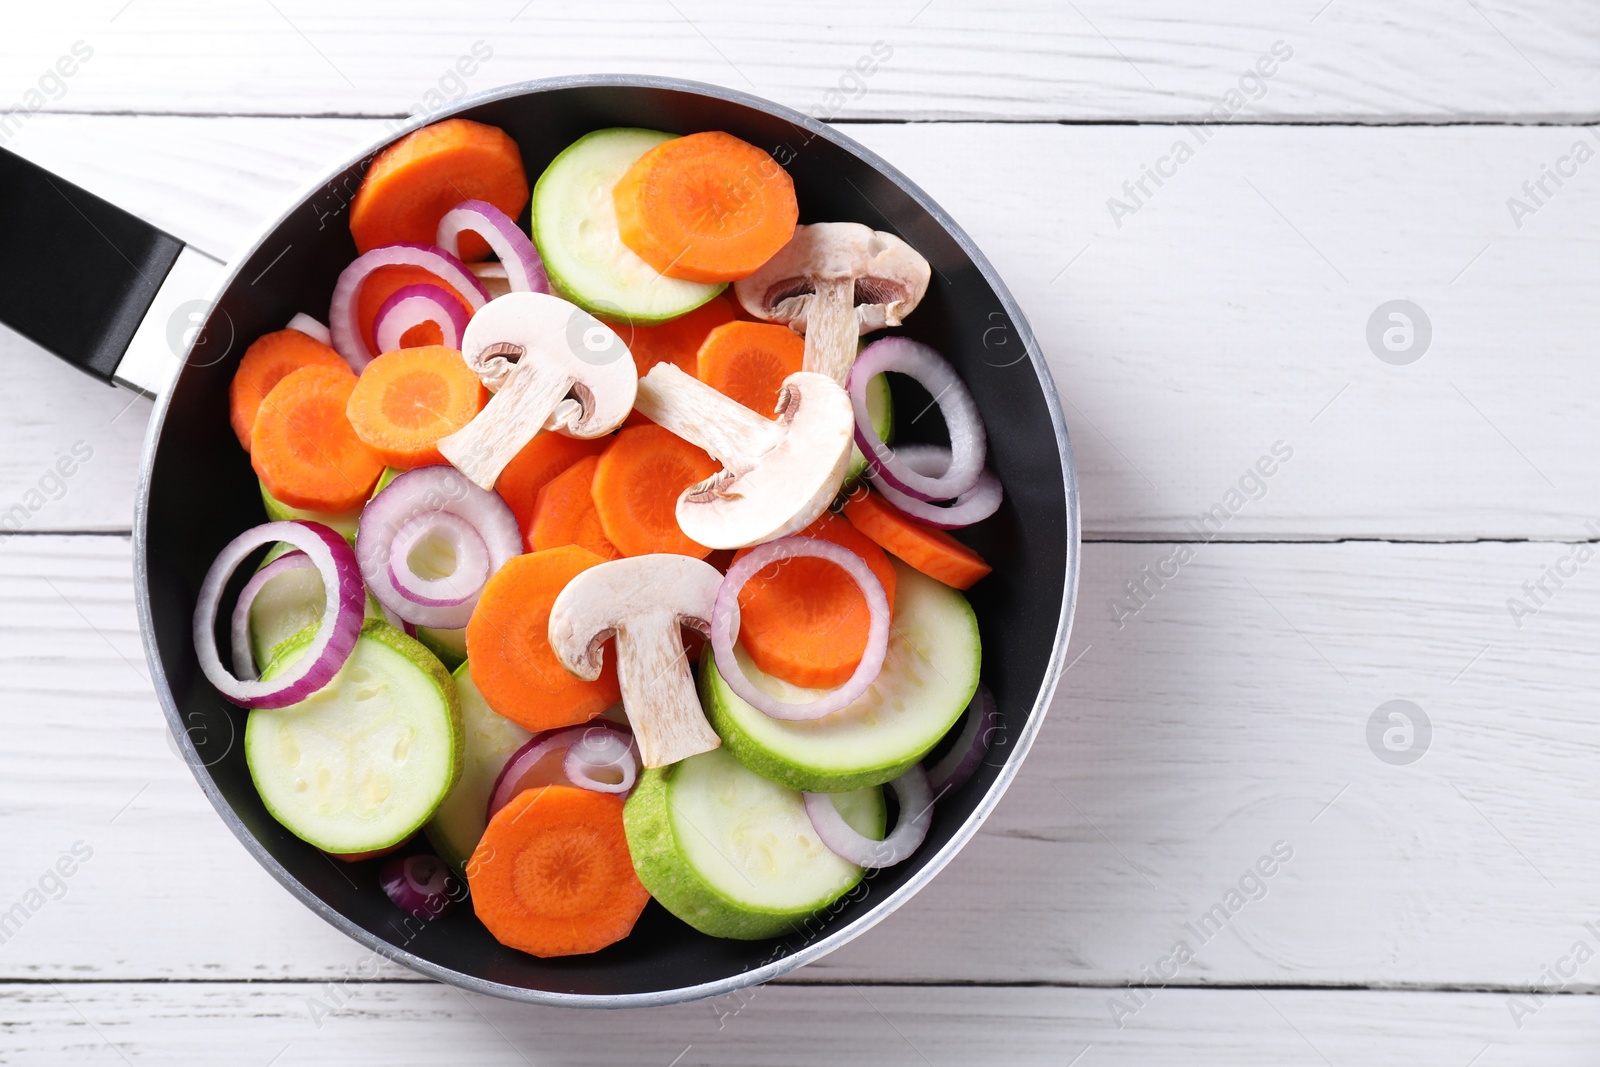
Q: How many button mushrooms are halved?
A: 4